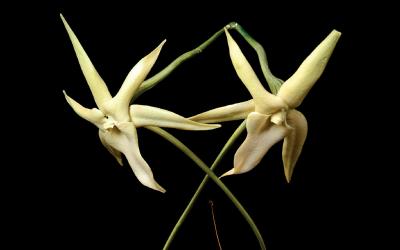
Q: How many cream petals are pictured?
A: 11